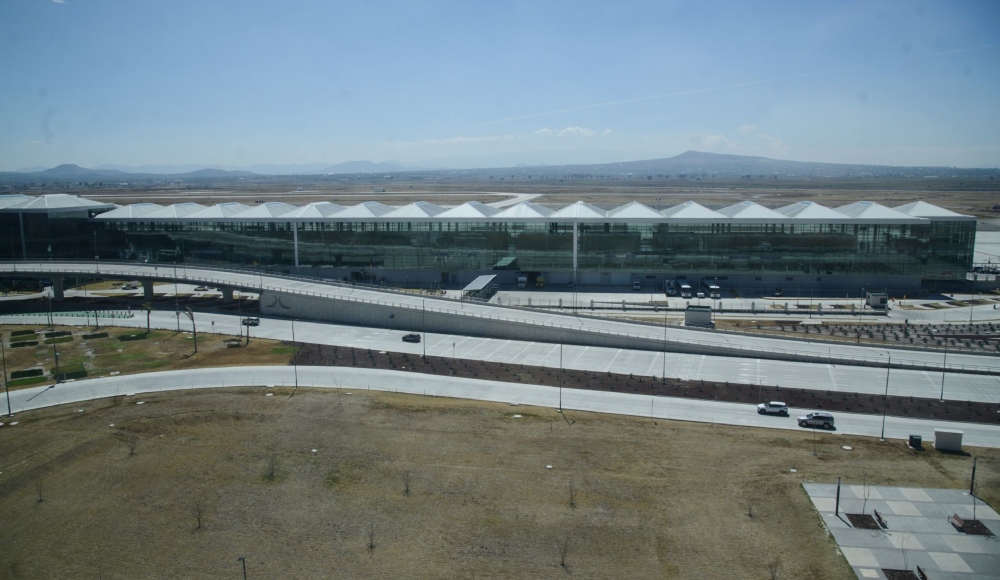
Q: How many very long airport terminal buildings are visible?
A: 1